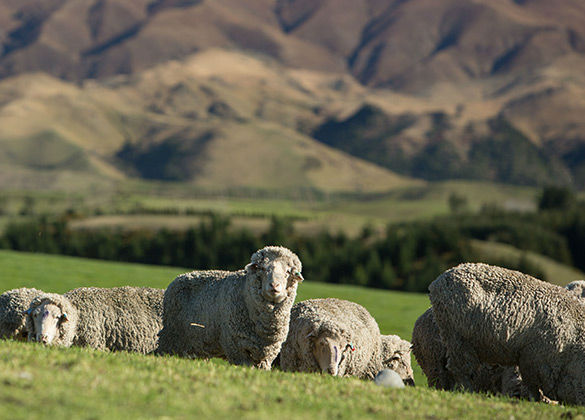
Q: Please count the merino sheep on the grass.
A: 8